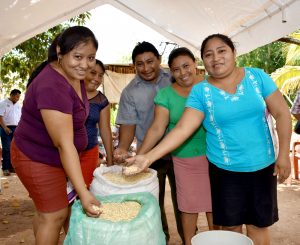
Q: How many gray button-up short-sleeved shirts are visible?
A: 1